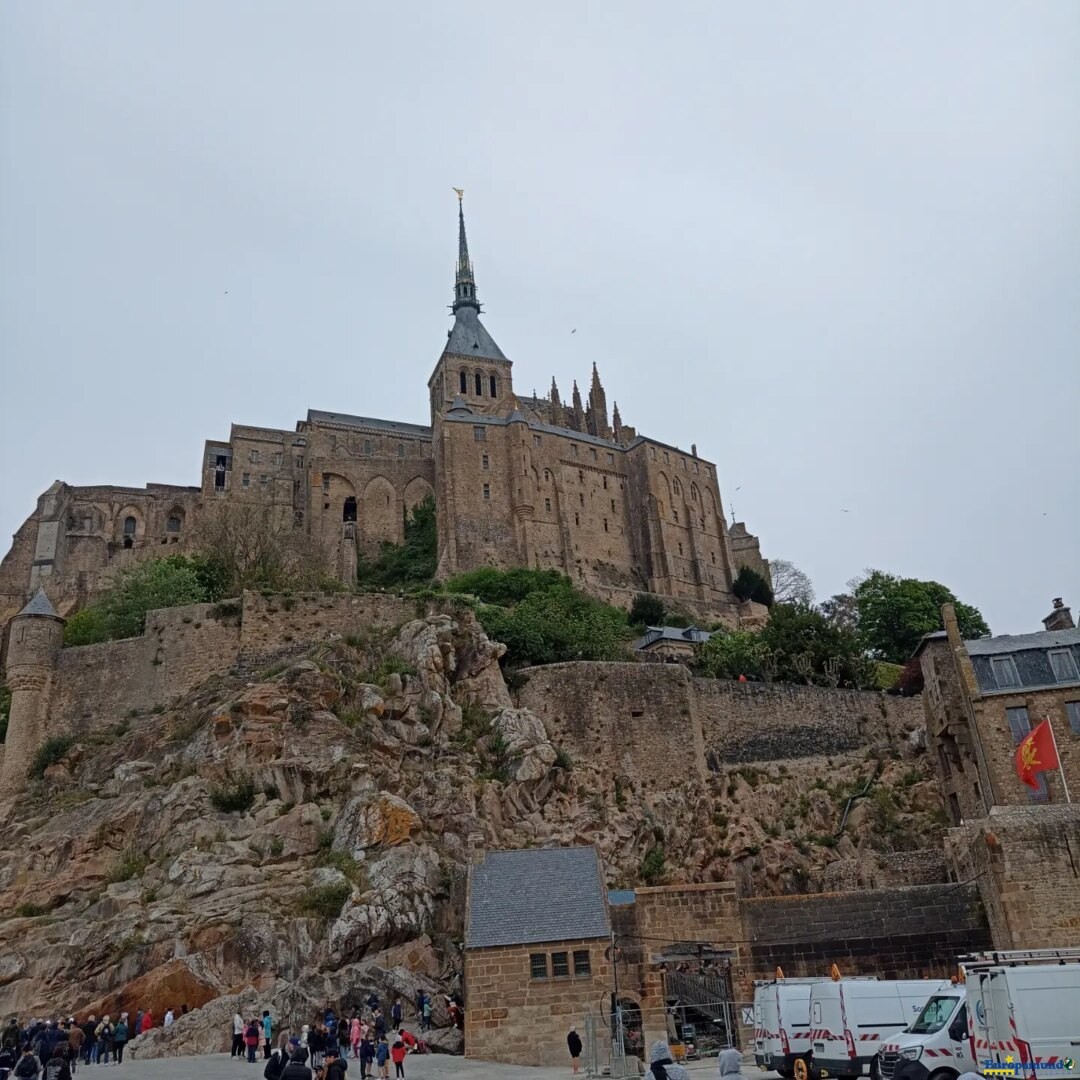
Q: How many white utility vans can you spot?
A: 4